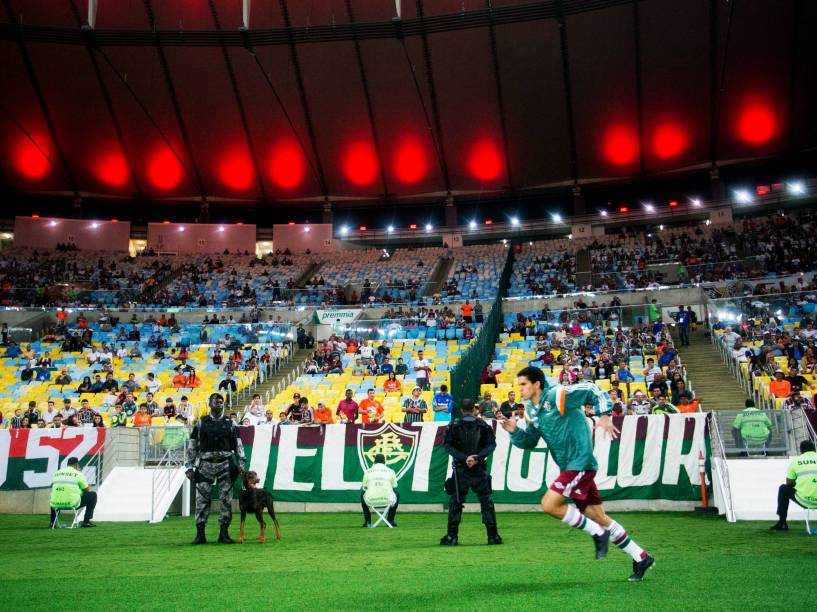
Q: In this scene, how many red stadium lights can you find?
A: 11